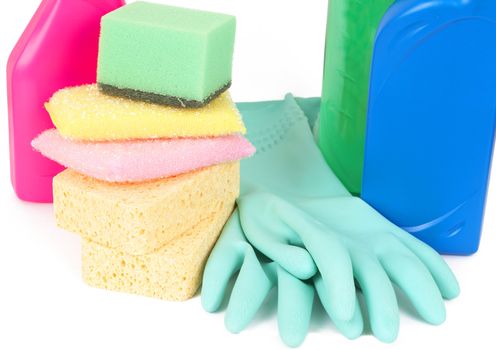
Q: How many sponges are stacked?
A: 5